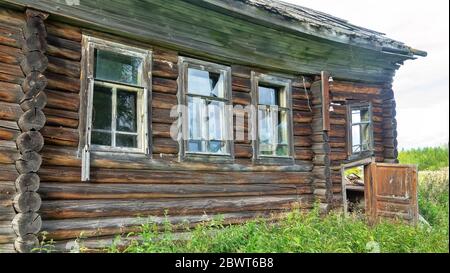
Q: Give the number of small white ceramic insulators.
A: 2